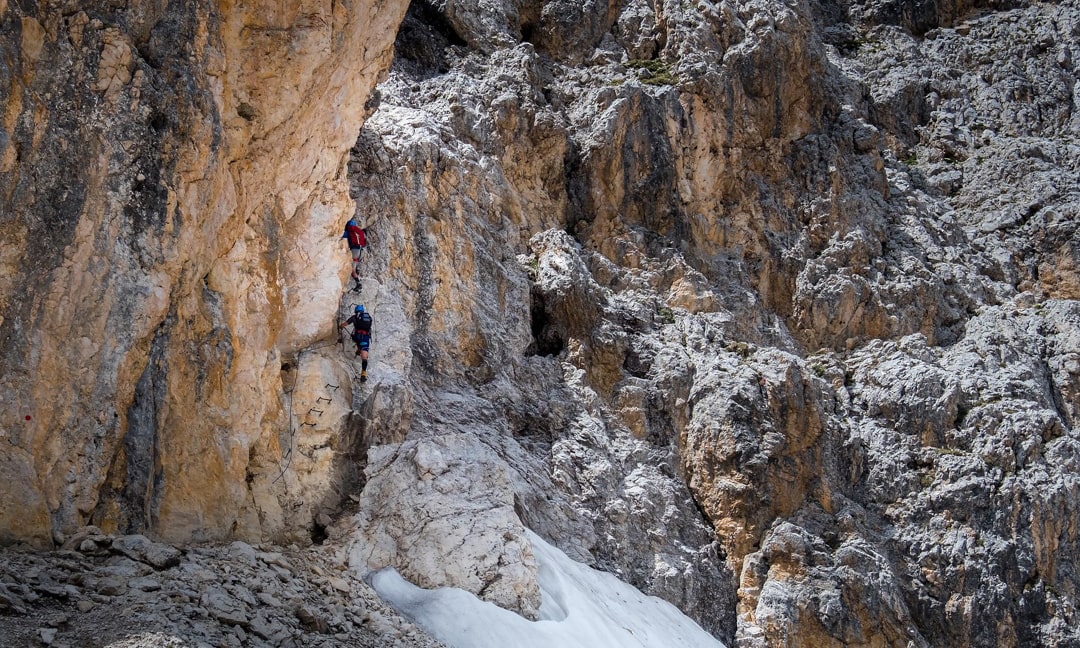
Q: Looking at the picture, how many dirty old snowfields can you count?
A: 1